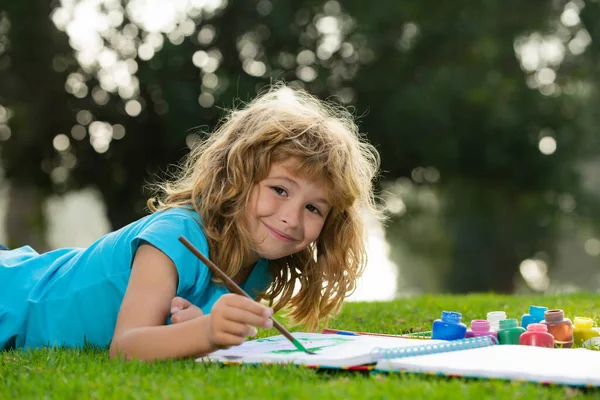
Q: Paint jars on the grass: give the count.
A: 8